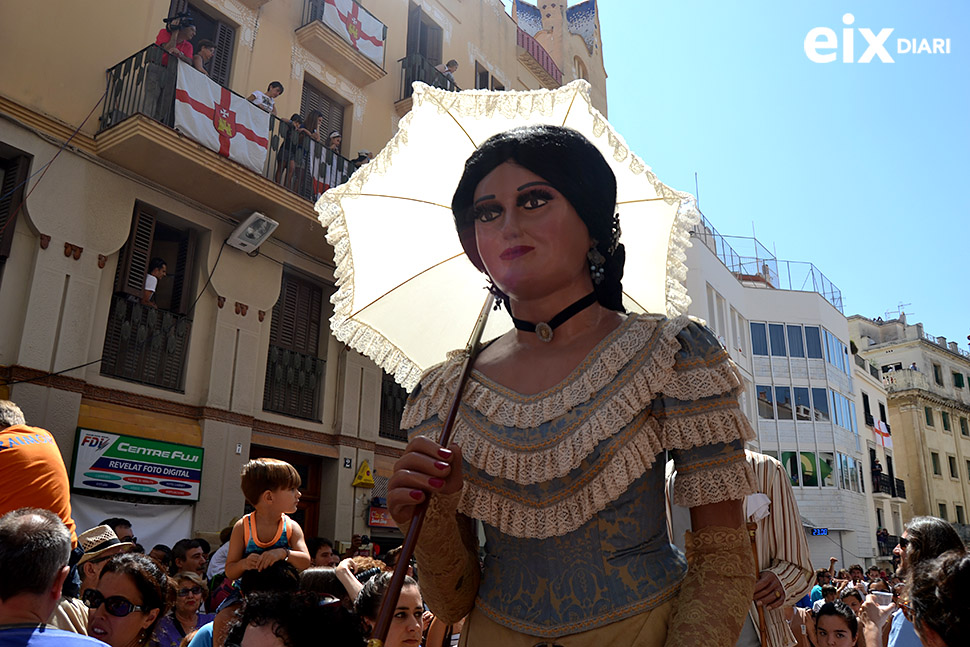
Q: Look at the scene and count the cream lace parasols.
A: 1